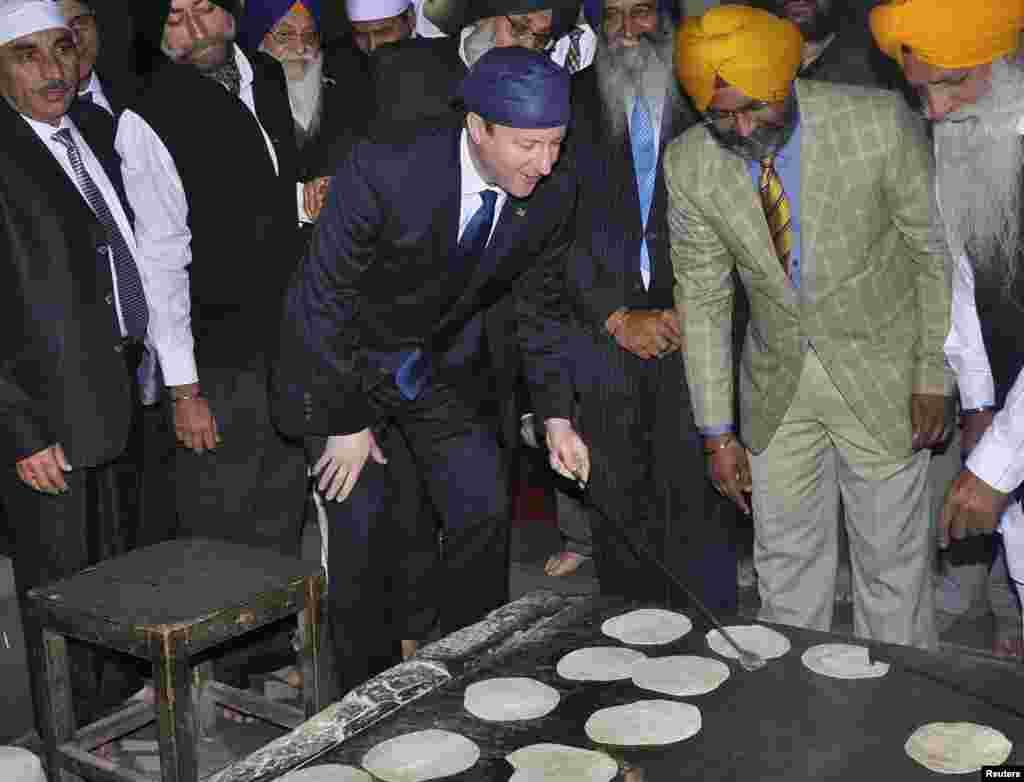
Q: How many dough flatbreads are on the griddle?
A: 11